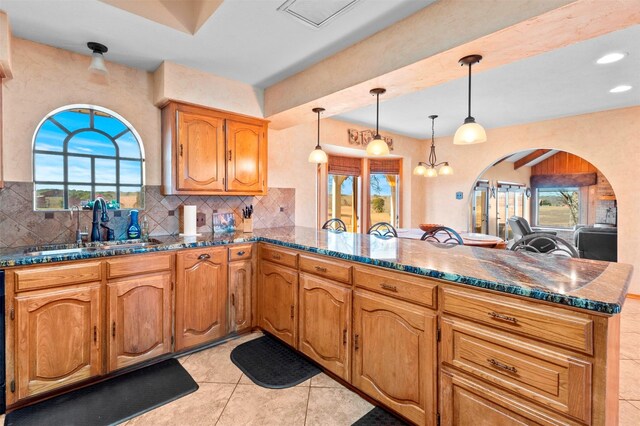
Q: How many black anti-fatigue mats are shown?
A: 3